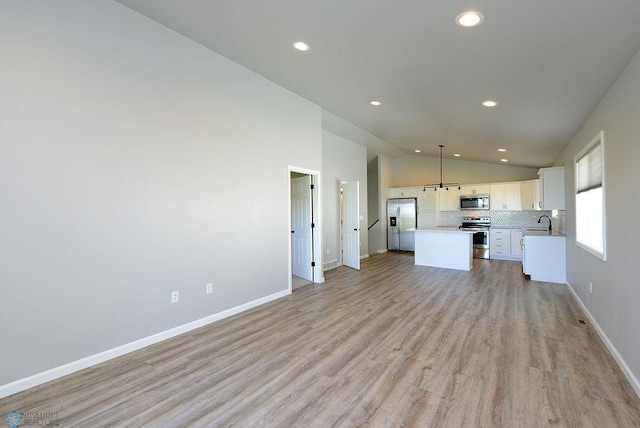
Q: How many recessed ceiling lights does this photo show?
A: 8